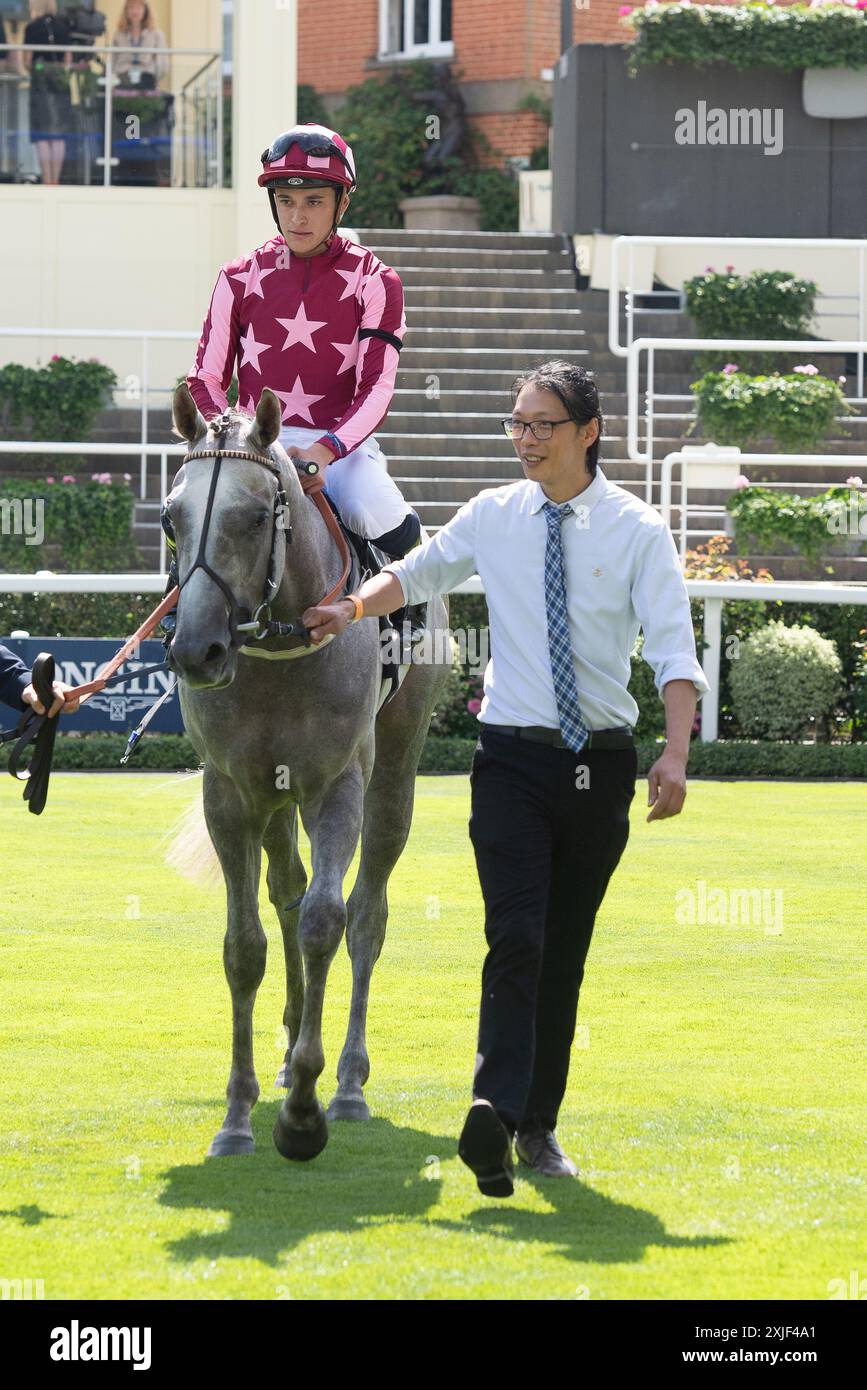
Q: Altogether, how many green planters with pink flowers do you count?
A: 6